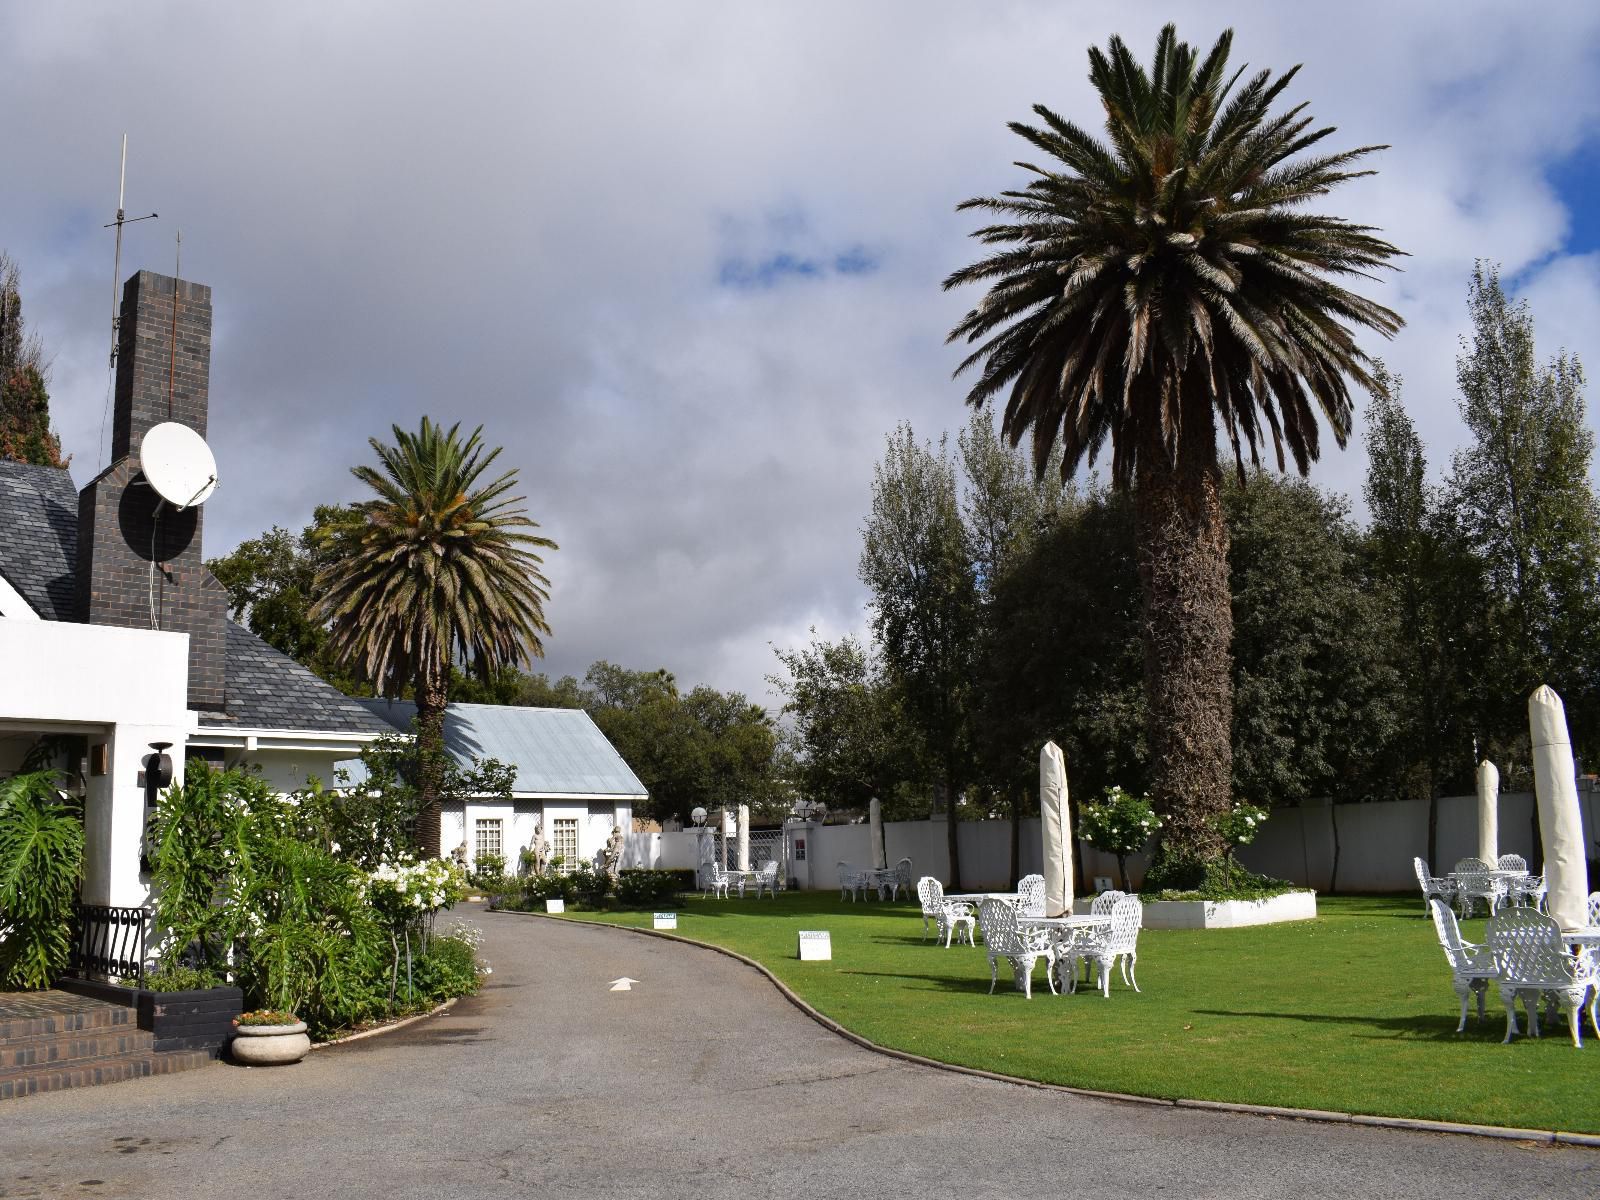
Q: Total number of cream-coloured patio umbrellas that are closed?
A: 5